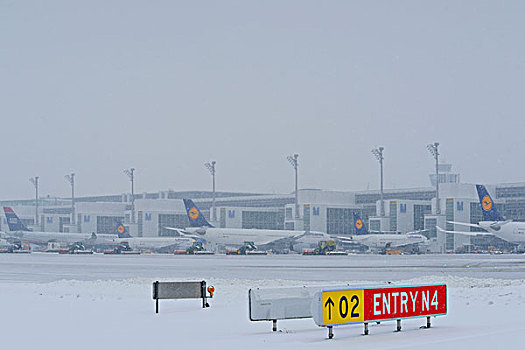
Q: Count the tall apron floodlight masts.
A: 7